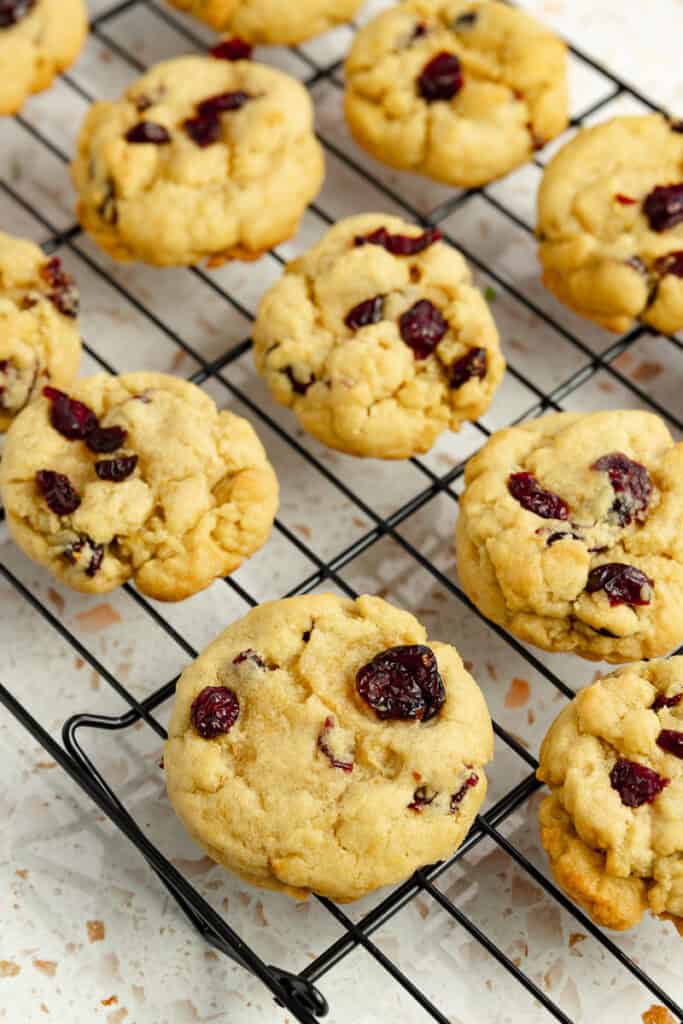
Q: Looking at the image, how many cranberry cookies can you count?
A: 11